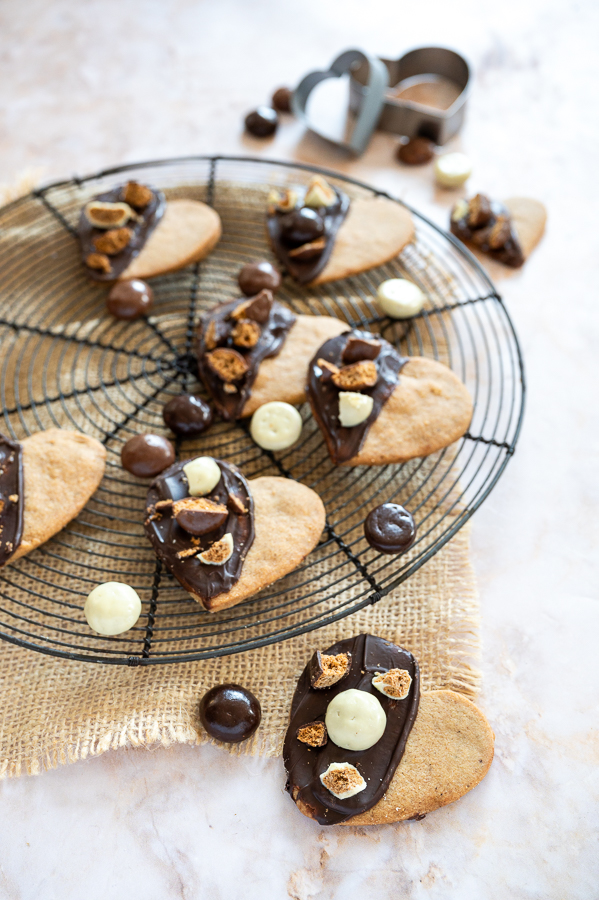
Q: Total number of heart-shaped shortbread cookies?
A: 8